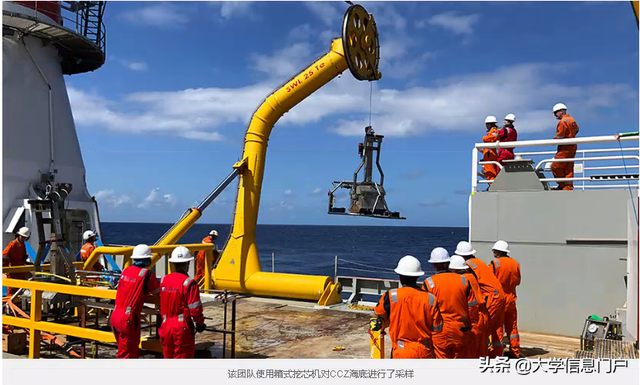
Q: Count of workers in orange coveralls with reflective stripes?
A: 10